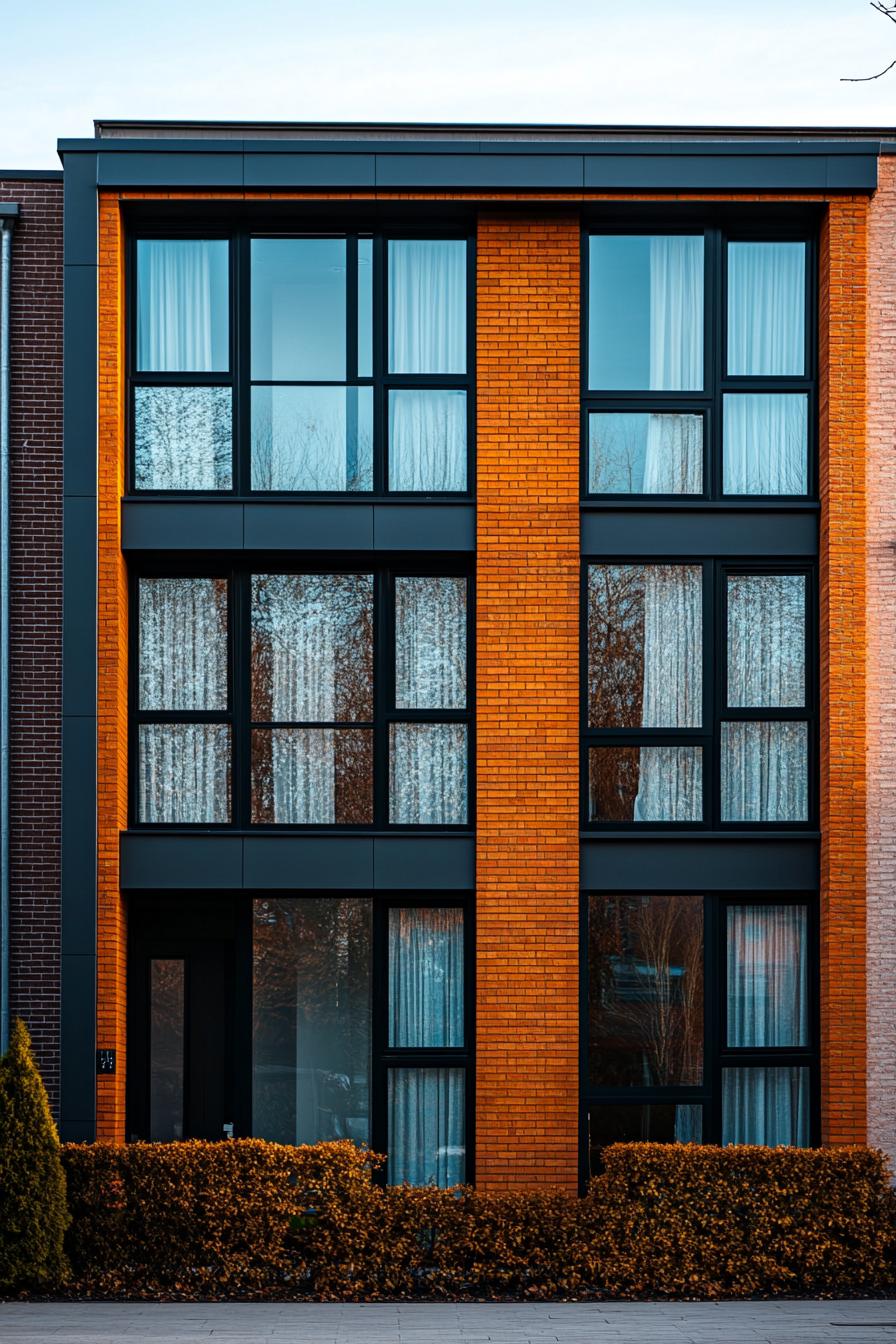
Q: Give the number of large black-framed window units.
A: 6